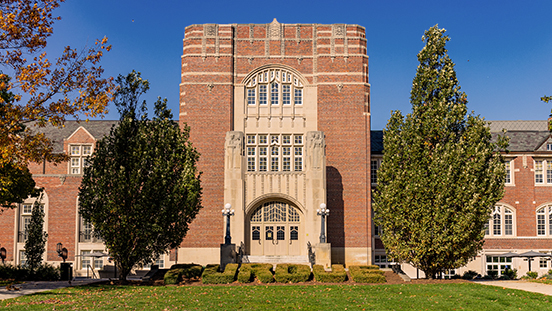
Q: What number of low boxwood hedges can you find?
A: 6